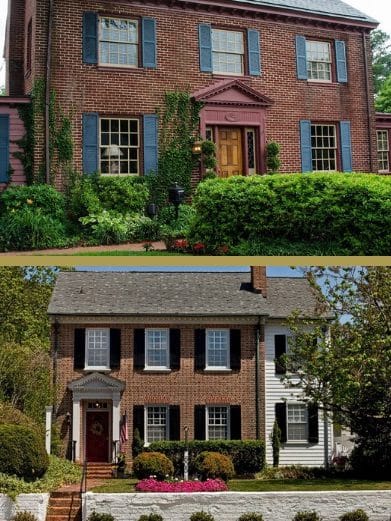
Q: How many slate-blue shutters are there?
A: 11